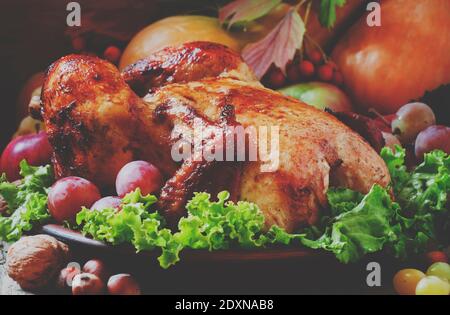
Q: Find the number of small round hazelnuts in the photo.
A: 4